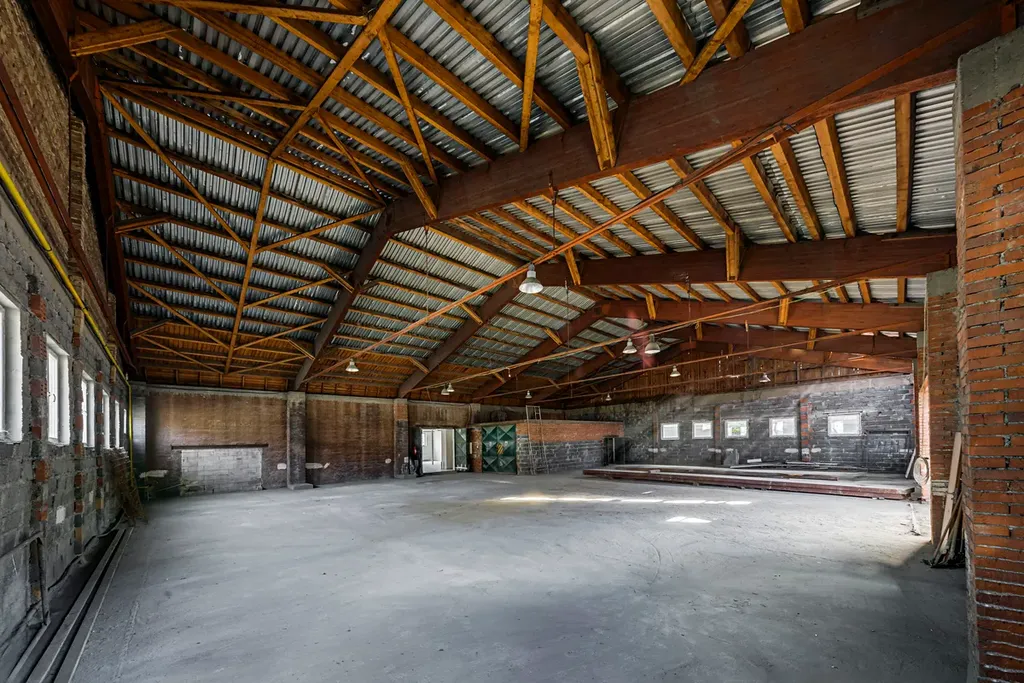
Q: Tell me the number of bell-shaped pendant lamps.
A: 10